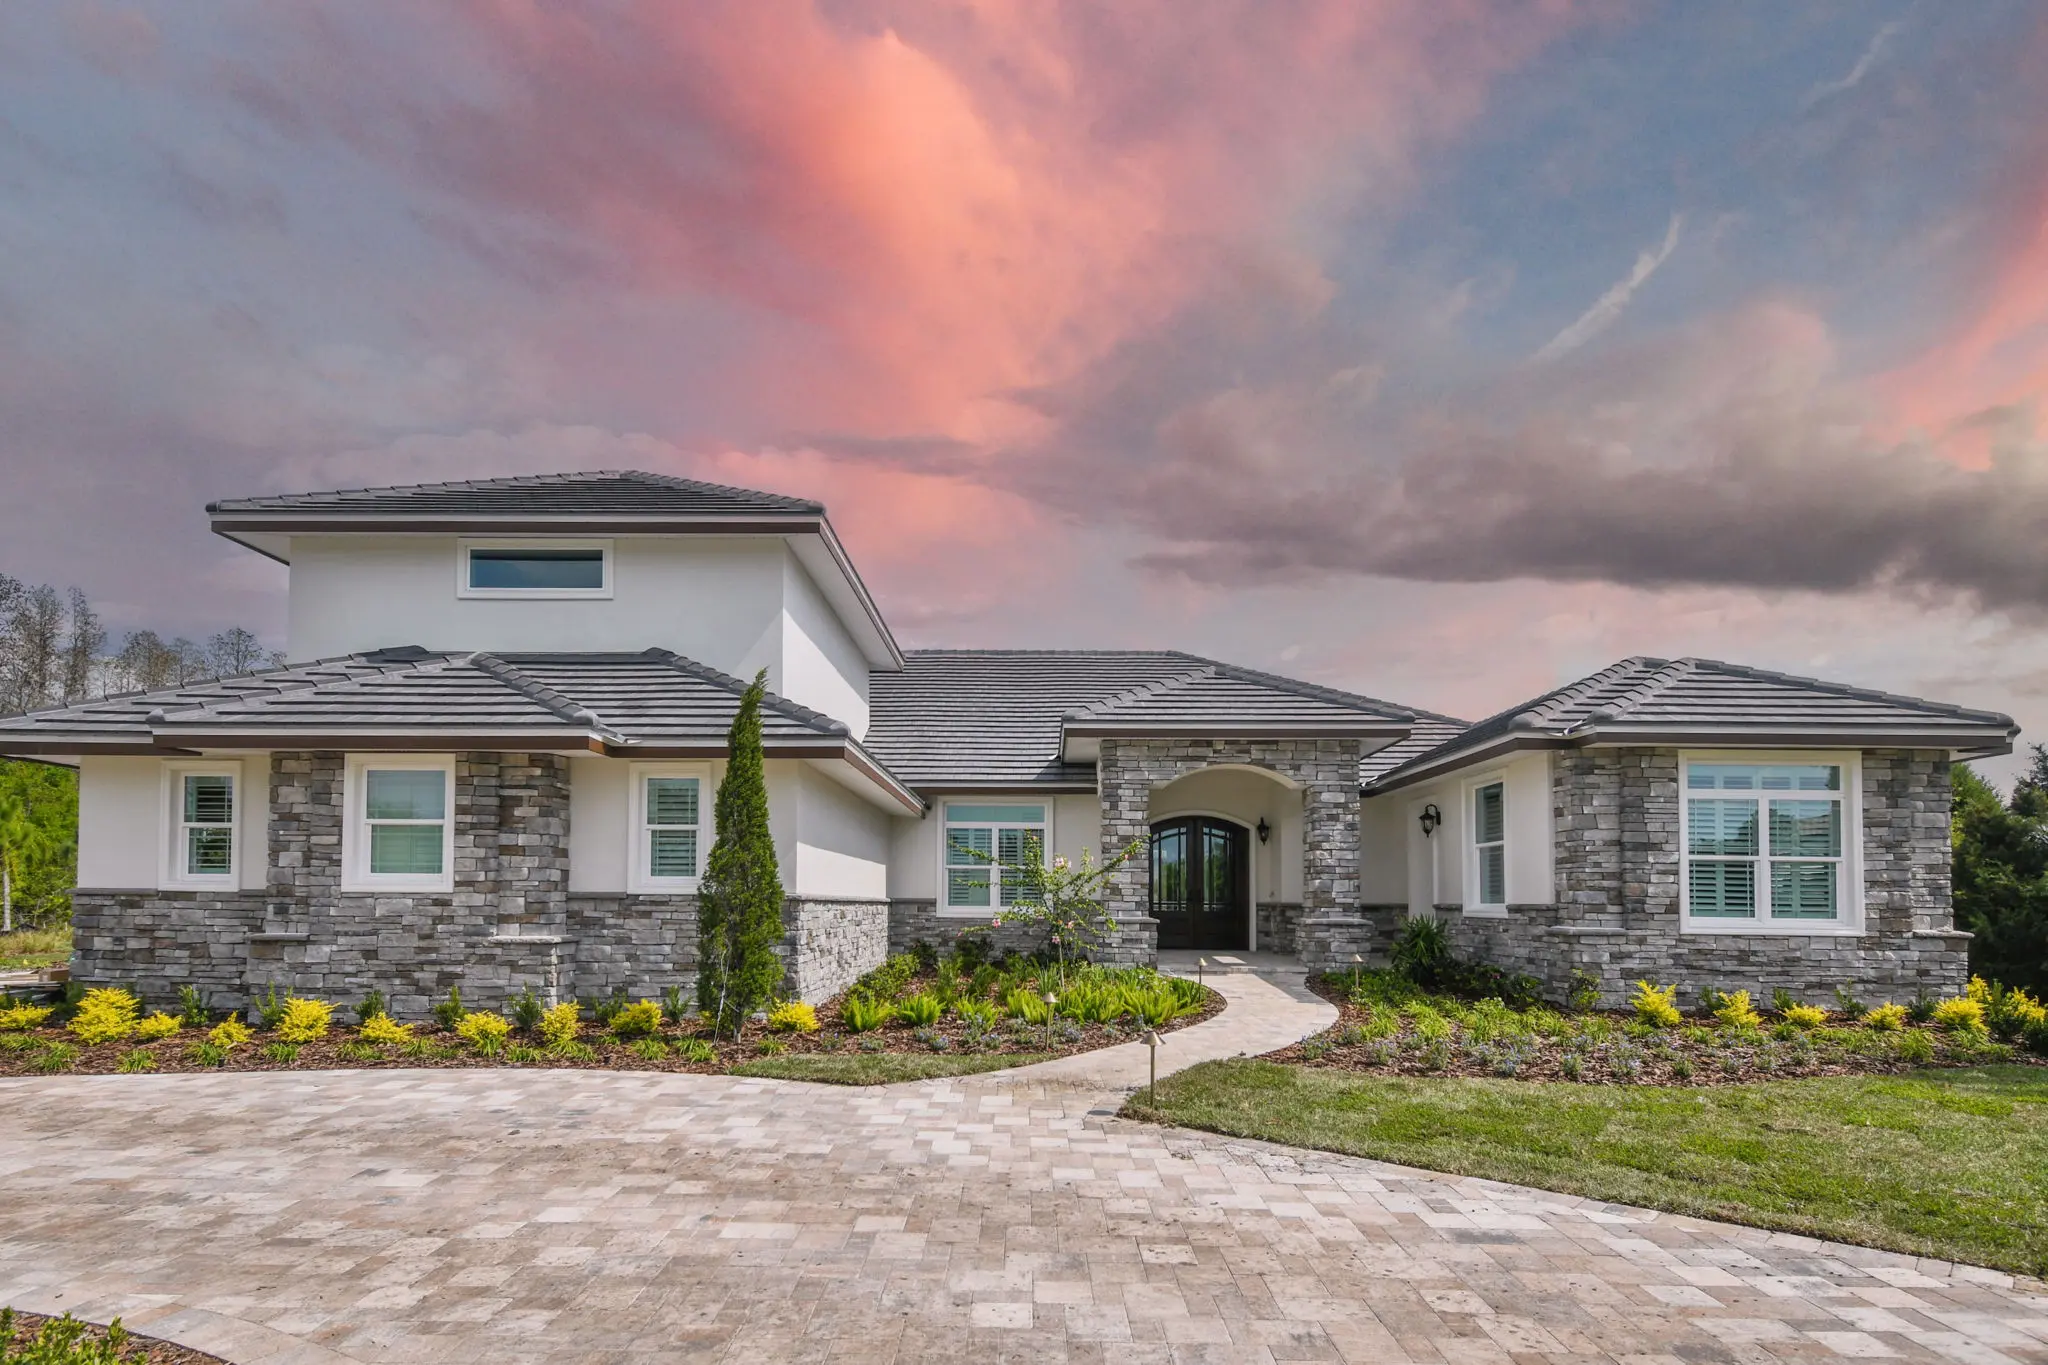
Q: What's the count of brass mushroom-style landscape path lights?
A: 4